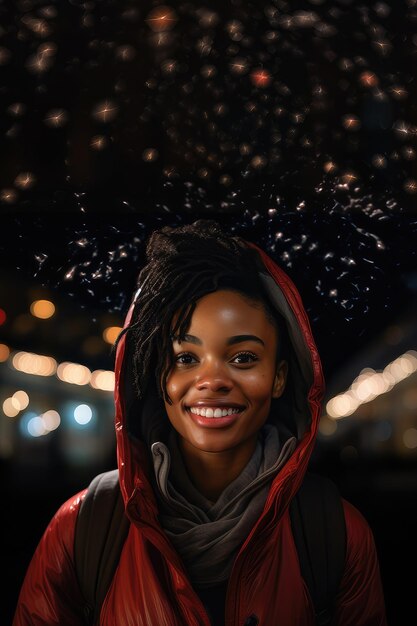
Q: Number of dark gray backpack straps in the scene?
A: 2